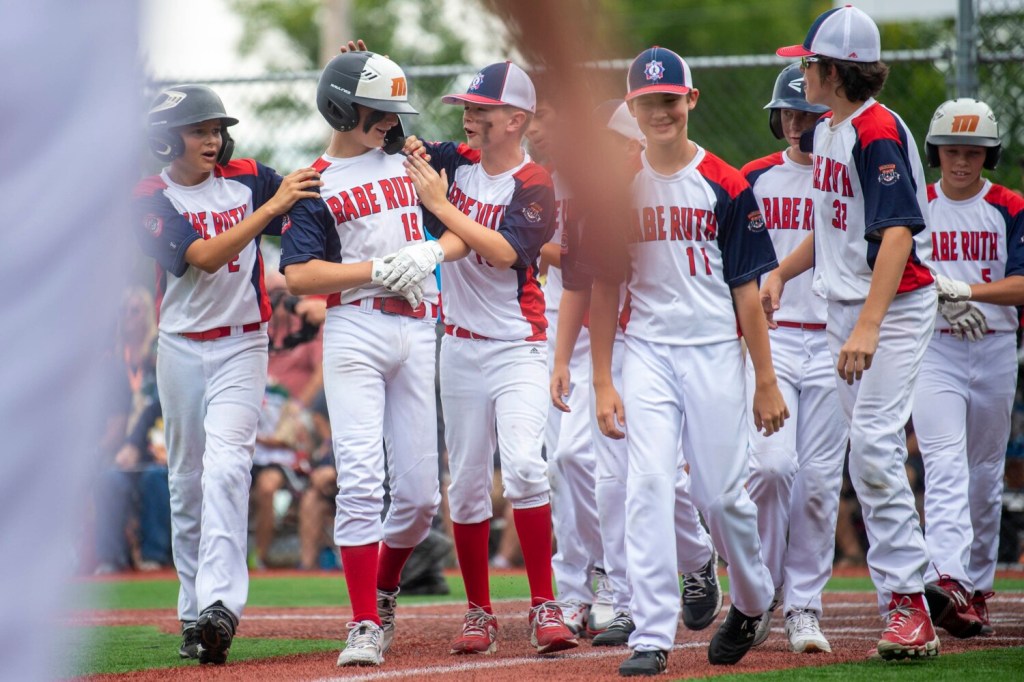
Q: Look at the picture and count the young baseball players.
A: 9